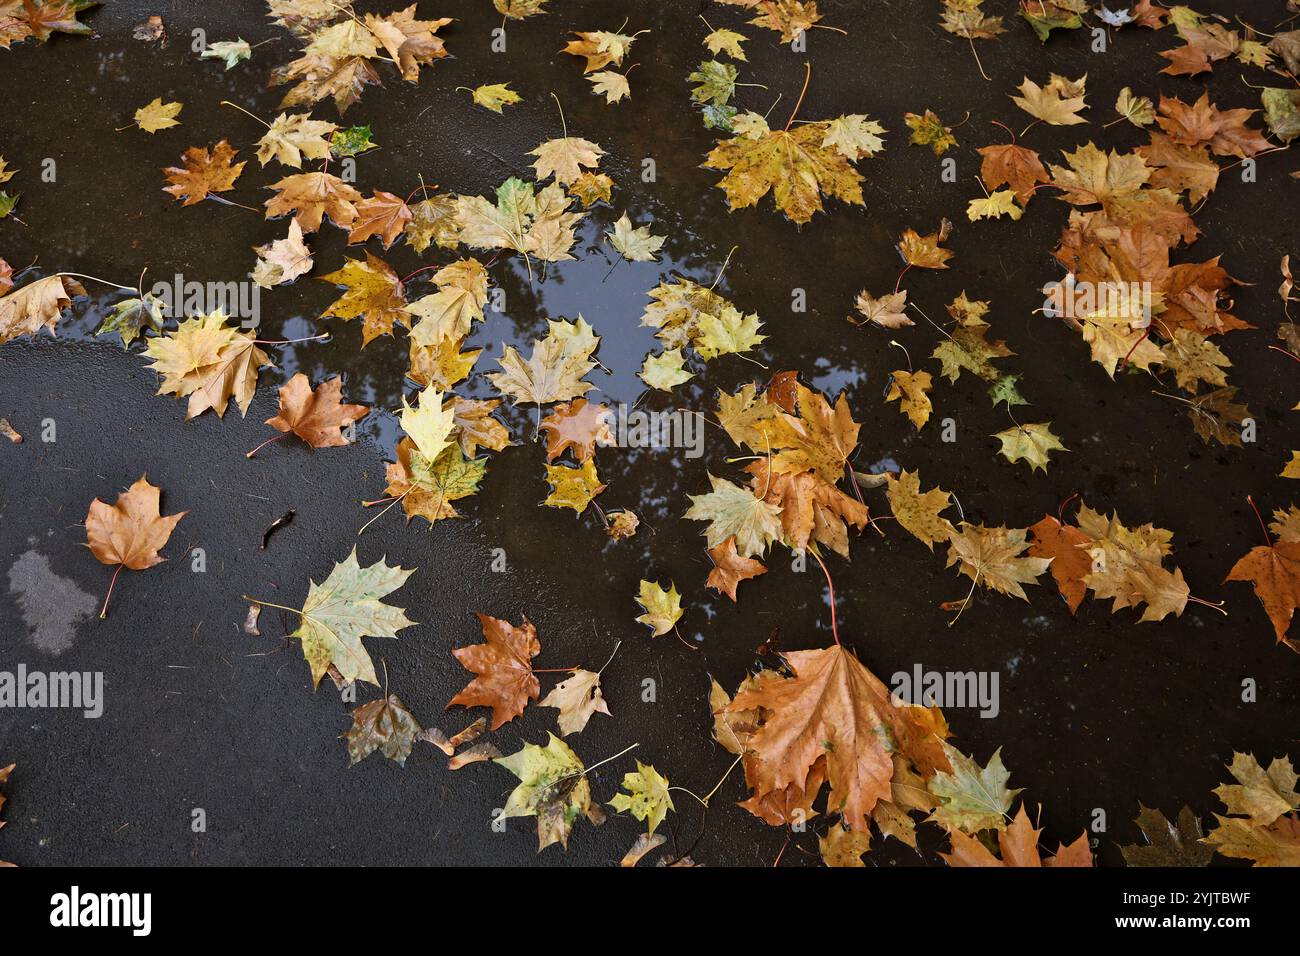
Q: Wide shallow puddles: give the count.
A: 1